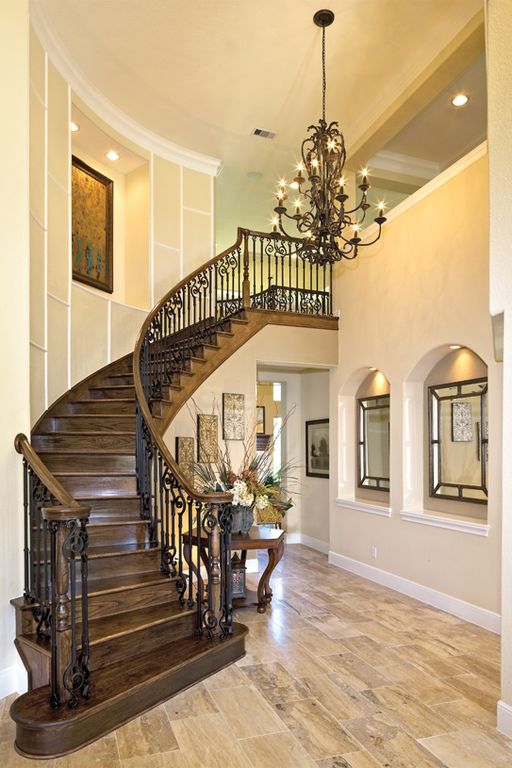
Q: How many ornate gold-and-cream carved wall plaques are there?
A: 3